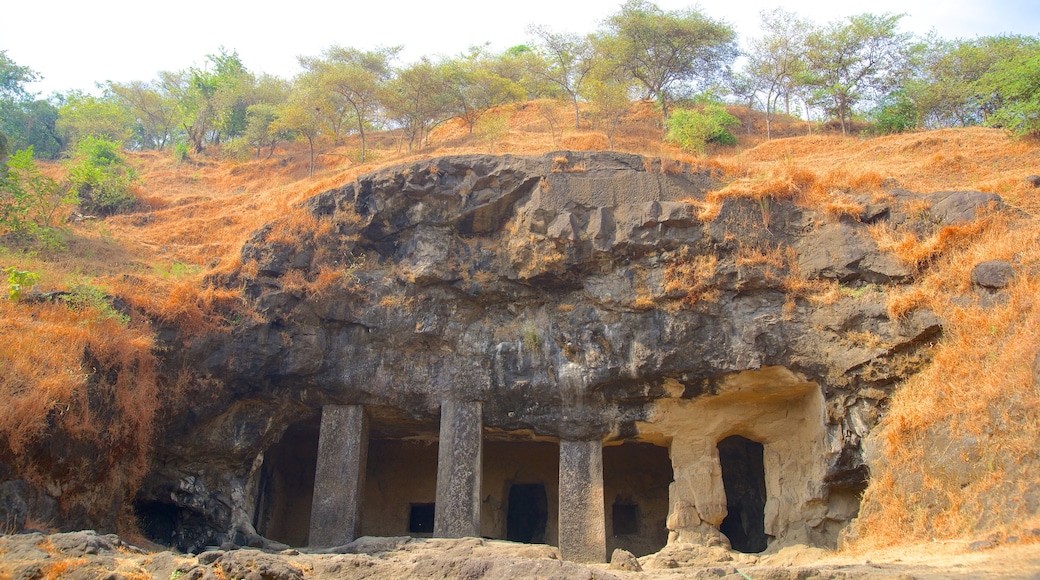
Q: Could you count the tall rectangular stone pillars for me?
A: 3